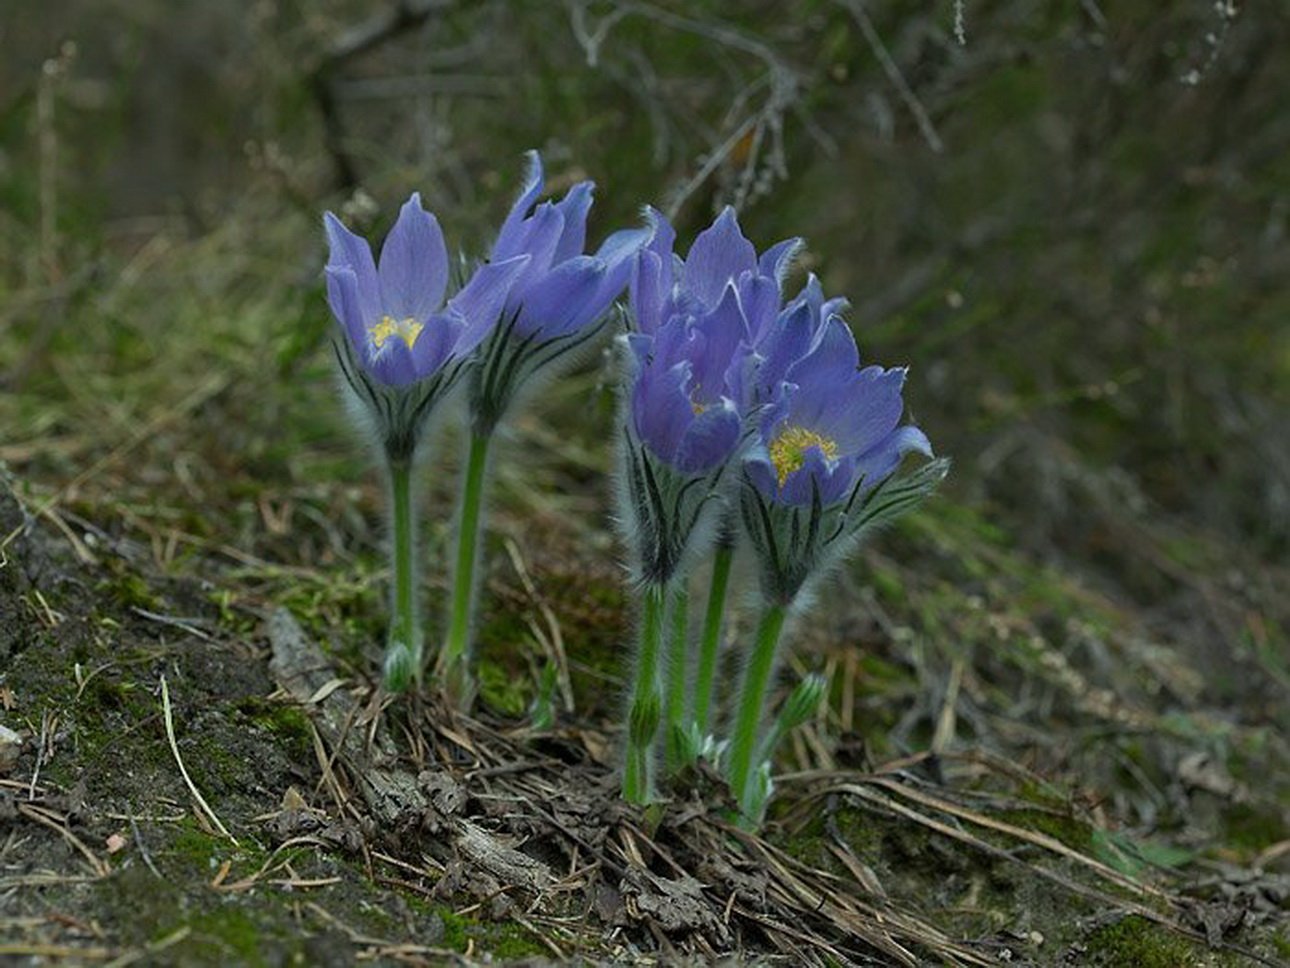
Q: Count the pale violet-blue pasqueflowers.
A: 6